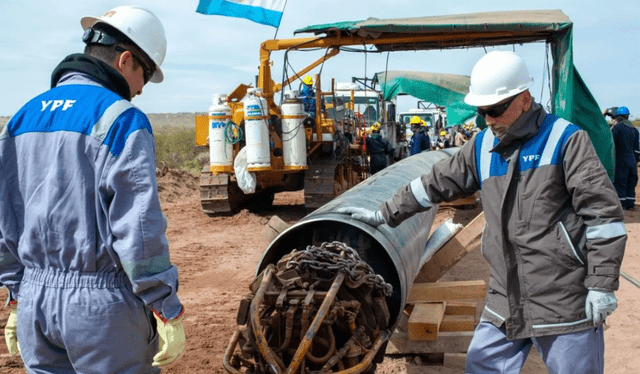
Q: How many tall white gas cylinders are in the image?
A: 3